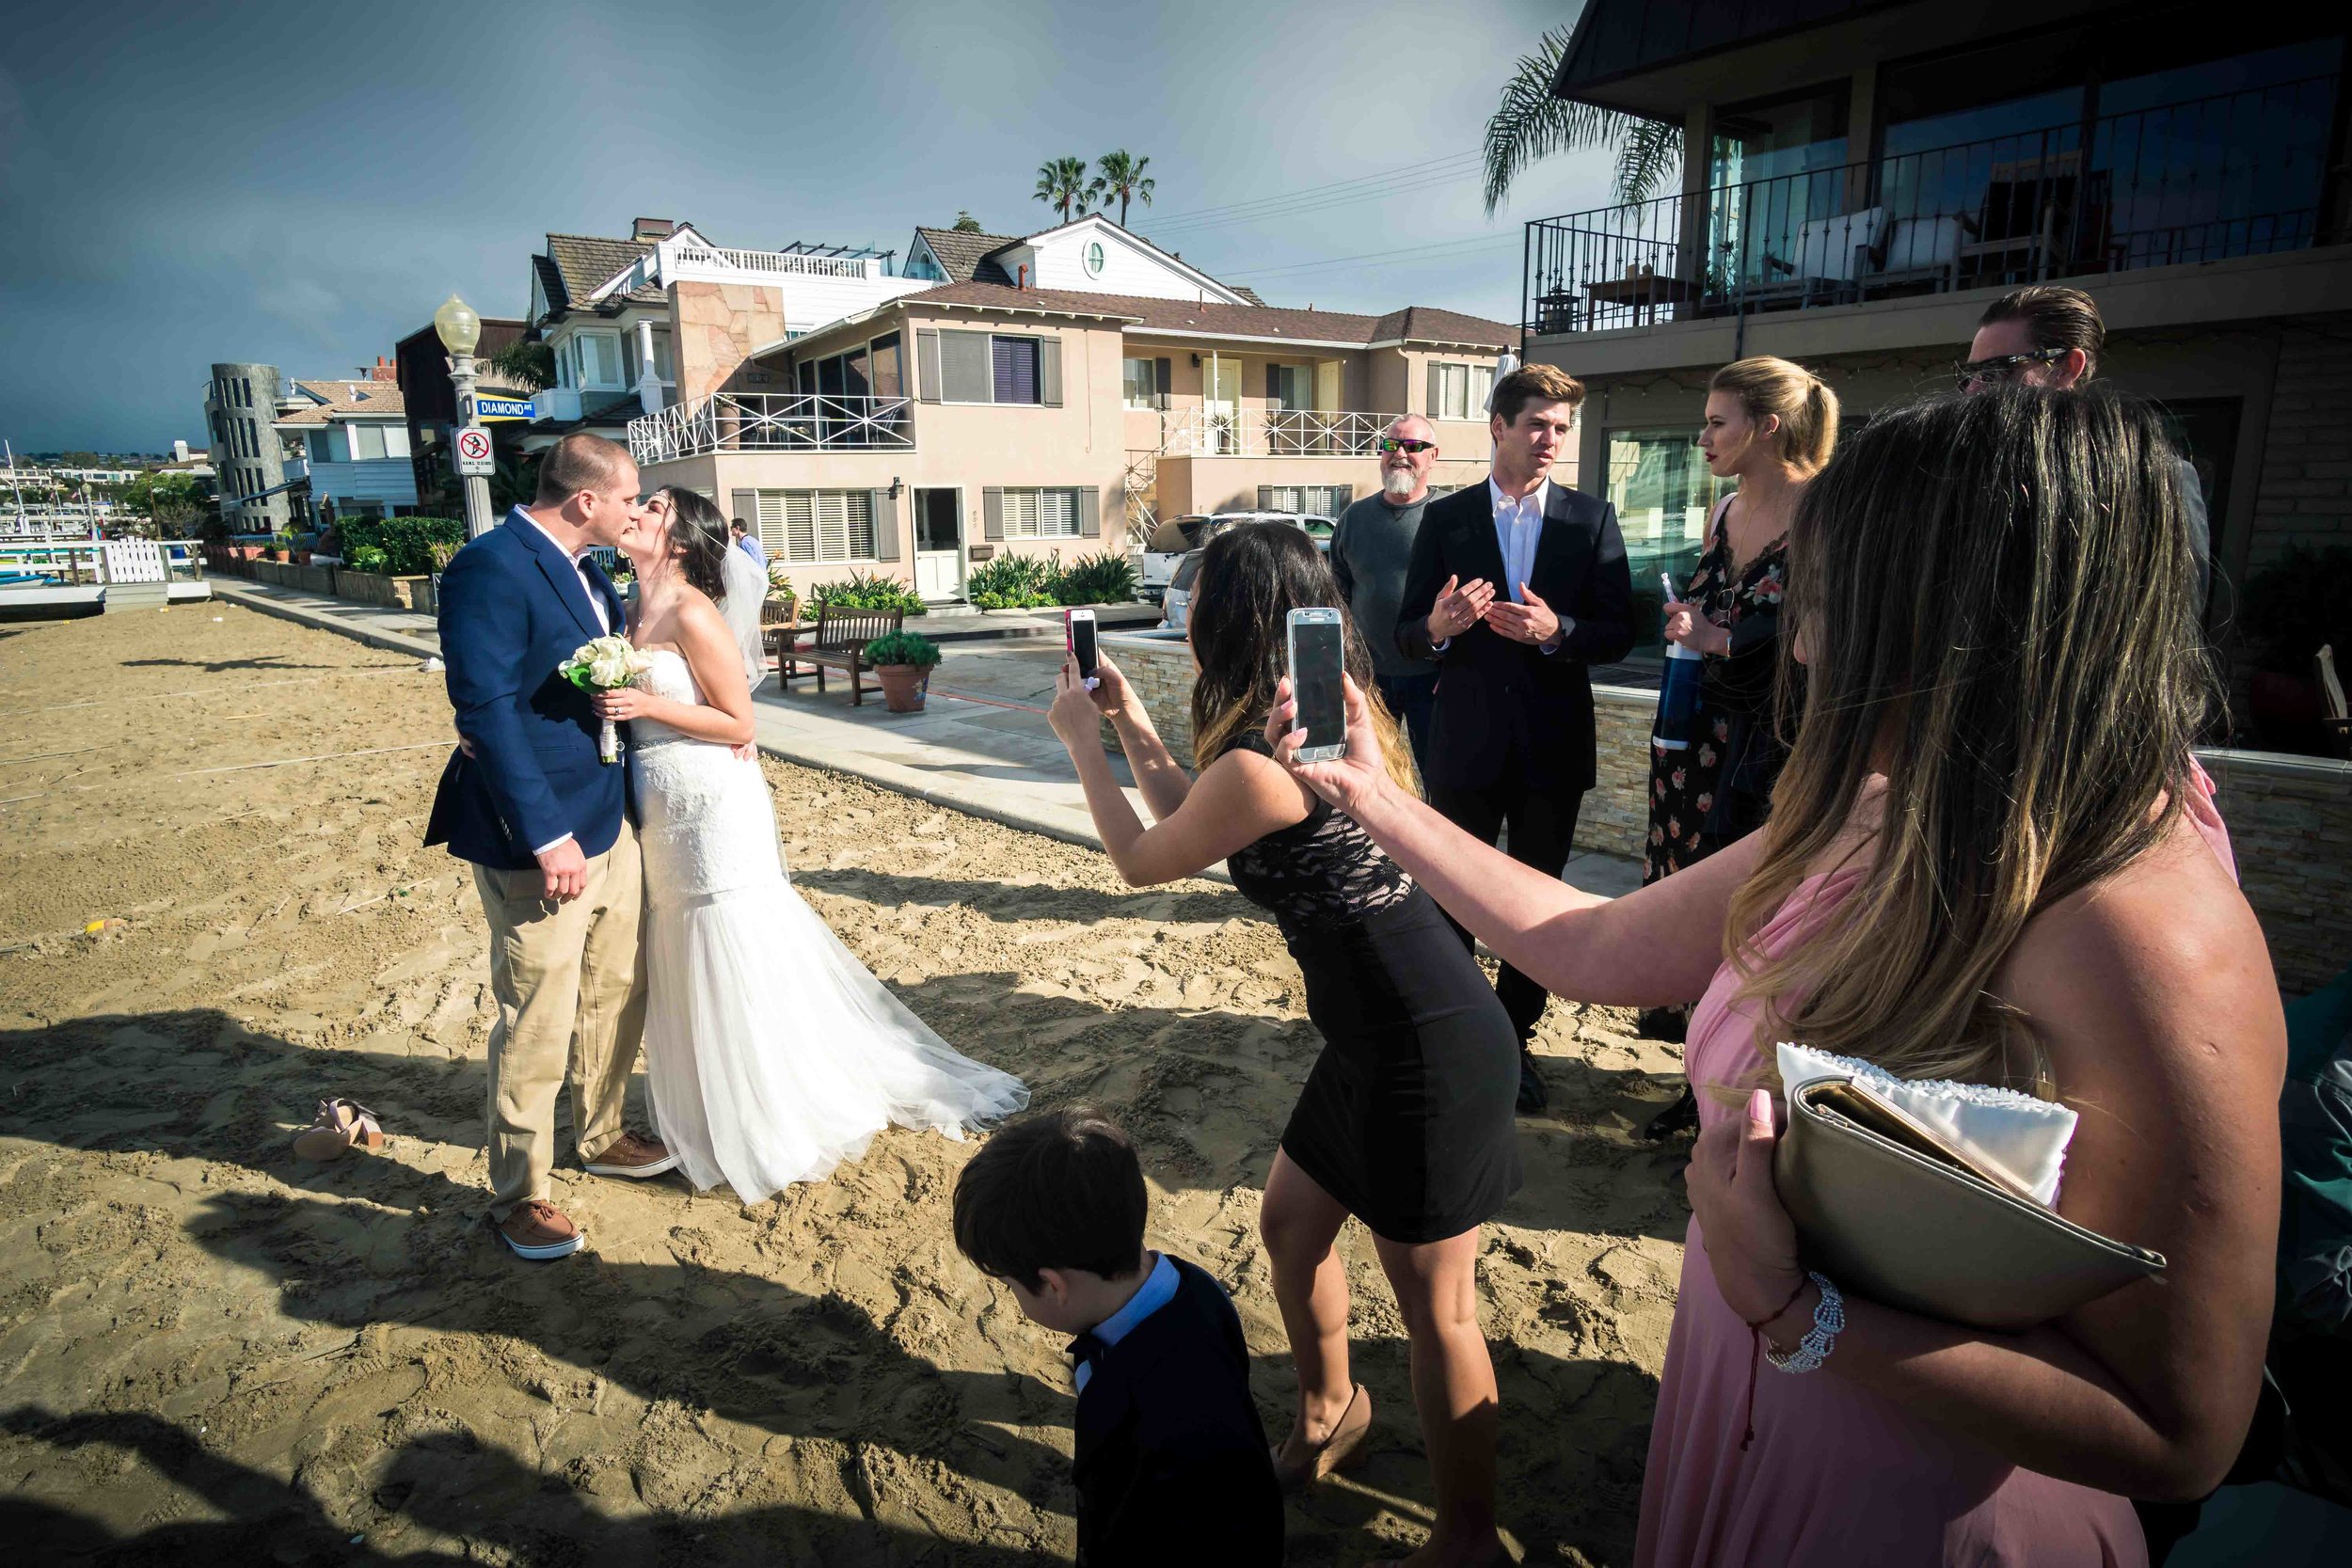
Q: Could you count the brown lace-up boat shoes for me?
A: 2